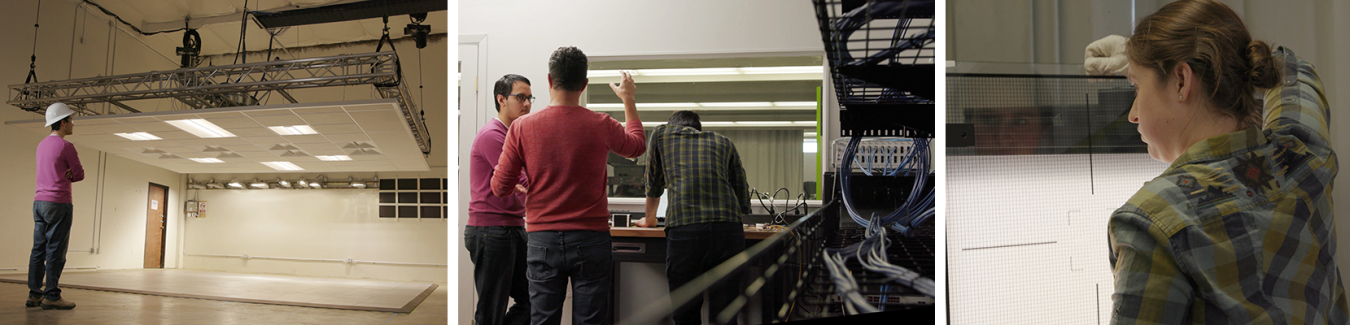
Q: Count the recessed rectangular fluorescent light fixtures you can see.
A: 6